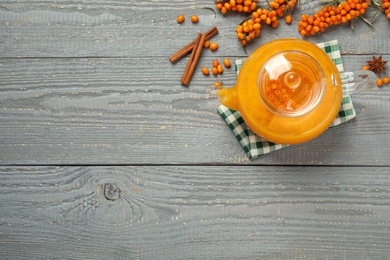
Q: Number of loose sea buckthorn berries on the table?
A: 14